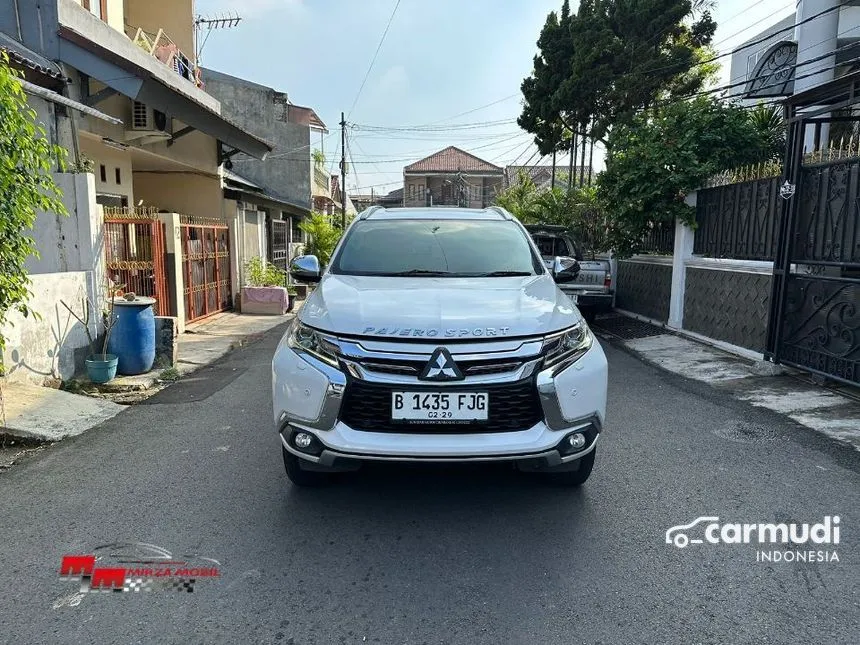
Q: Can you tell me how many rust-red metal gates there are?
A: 2